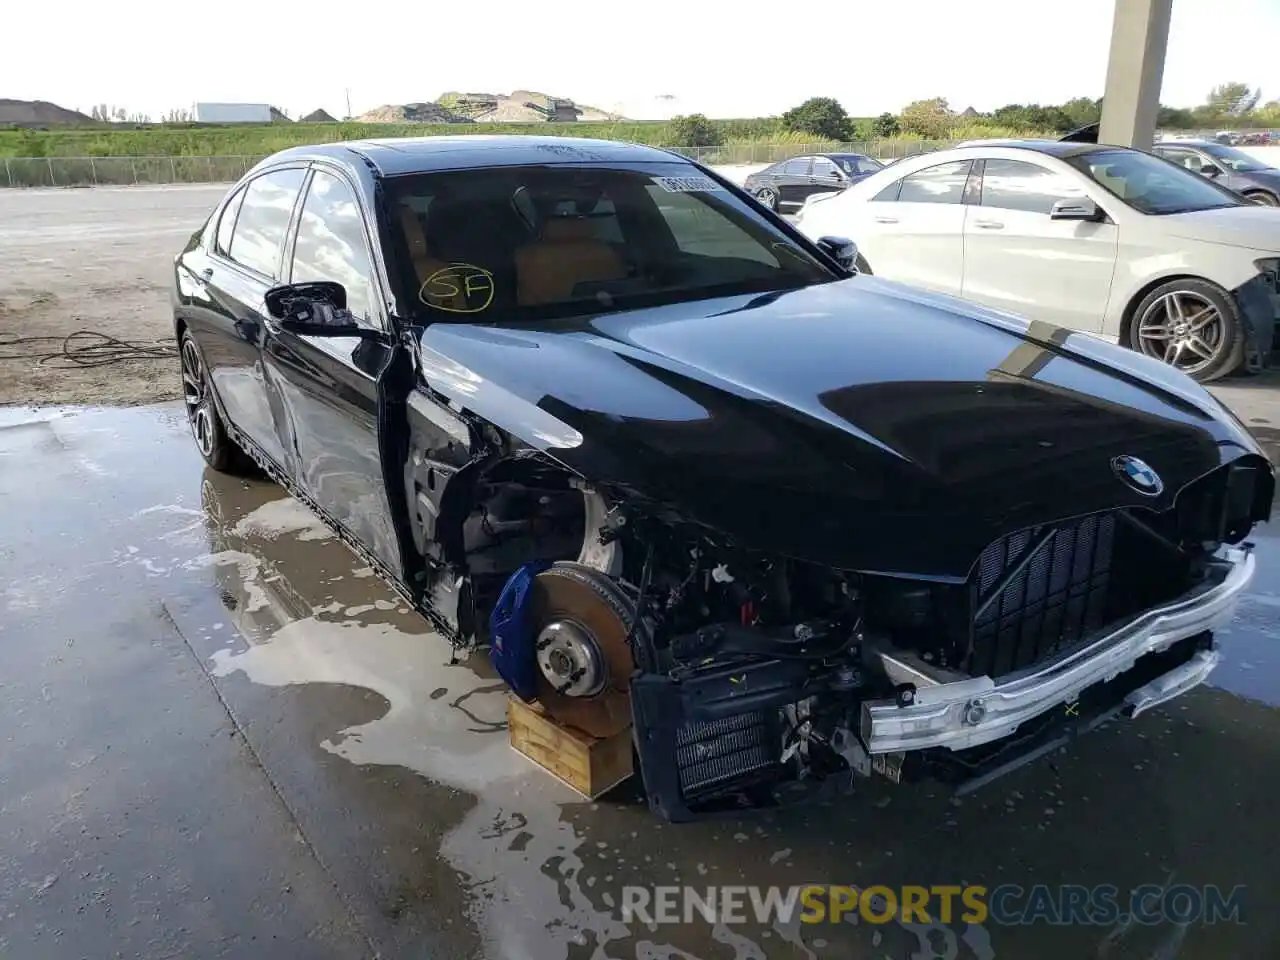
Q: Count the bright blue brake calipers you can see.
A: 1